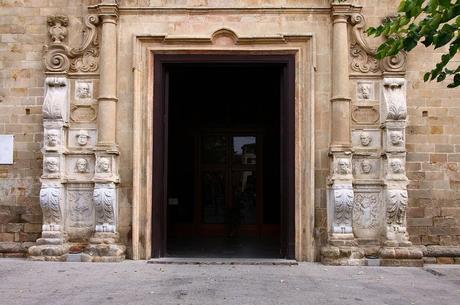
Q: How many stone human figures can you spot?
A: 12